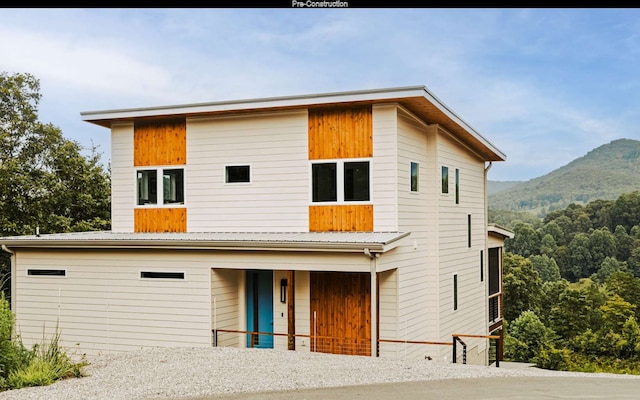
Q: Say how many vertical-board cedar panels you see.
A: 5